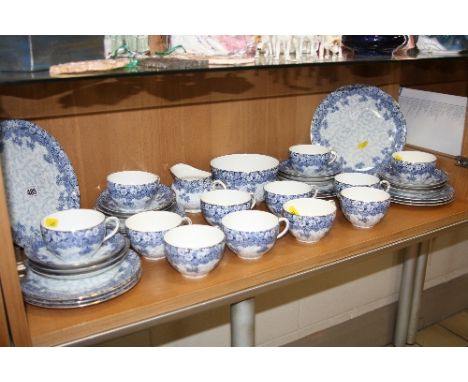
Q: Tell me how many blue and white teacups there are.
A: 12